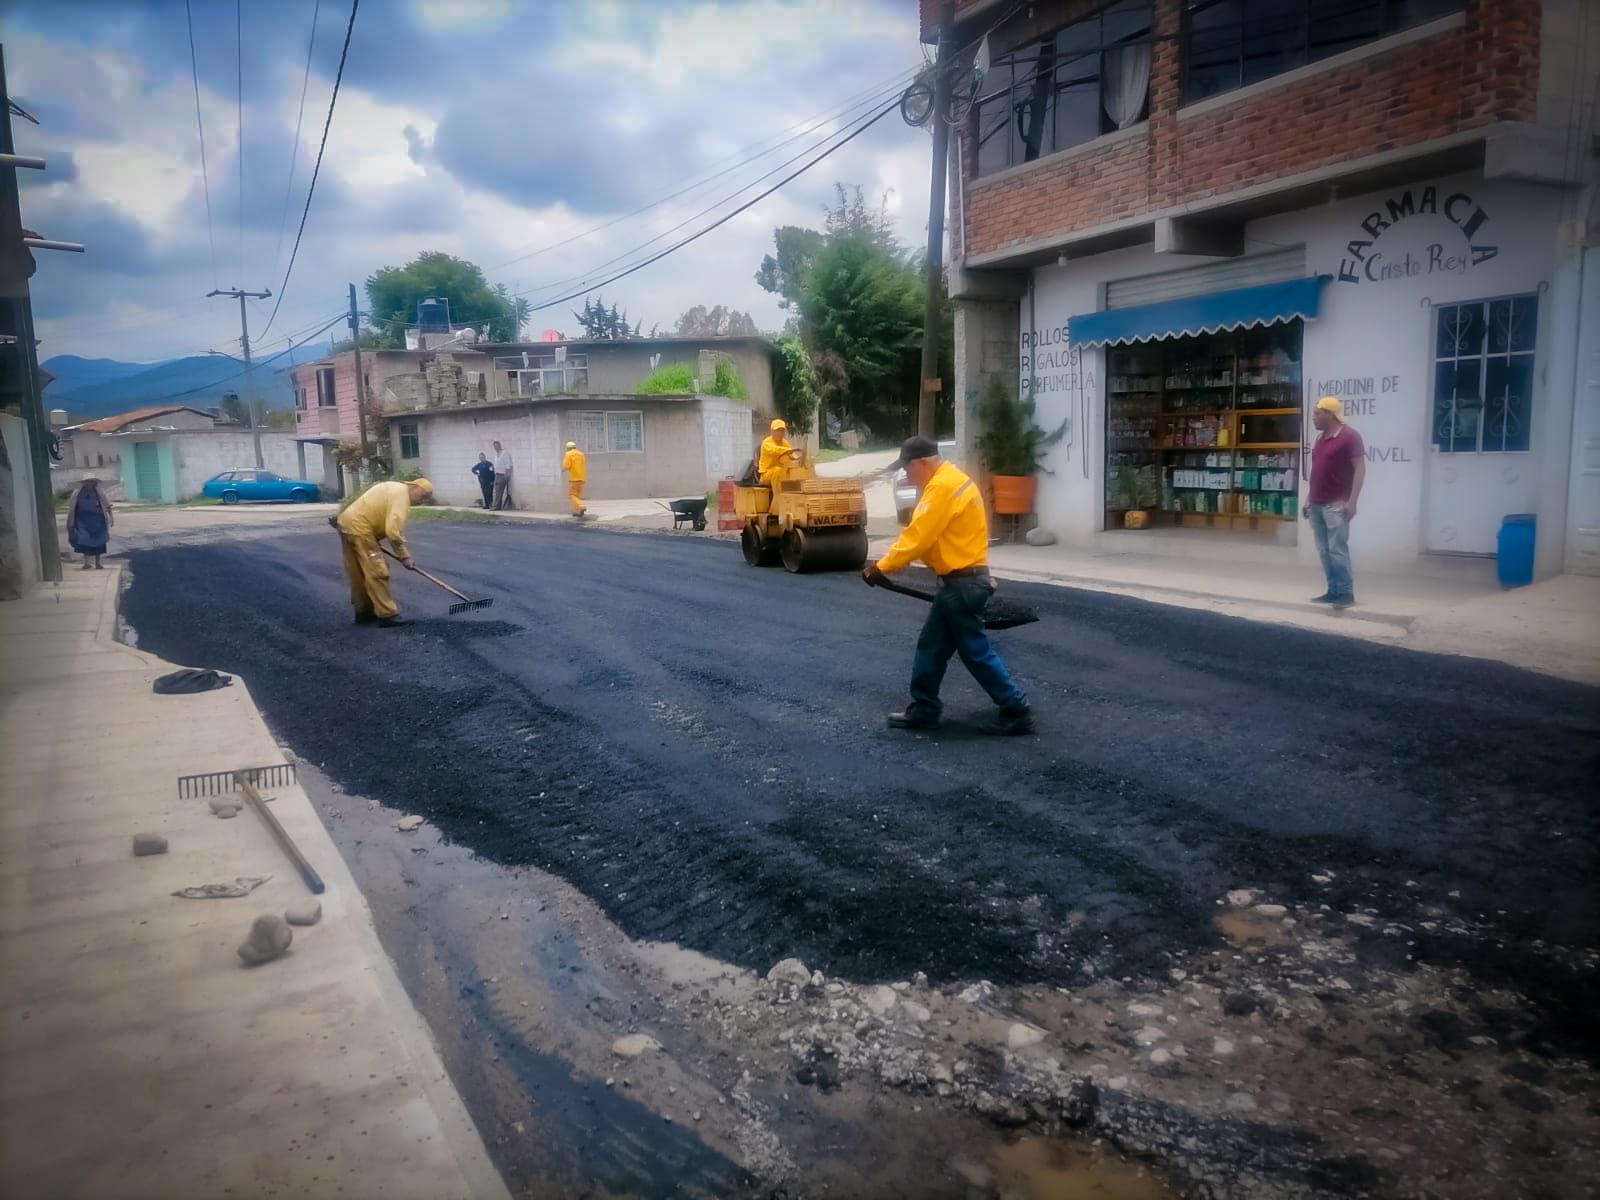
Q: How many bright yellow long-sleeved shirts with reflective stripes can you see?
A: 1